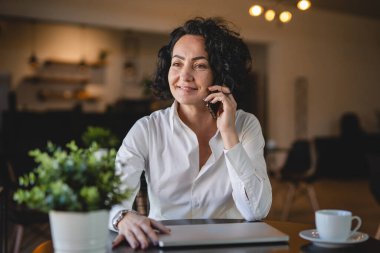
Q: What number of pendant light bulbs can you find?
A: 4